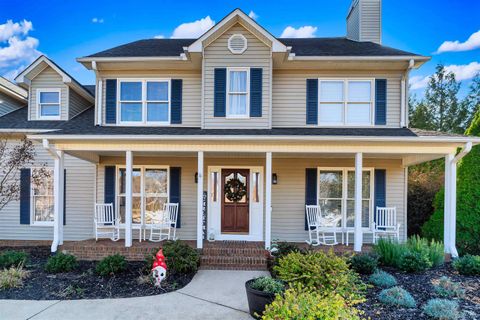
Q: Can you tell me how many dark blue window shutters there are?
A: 12